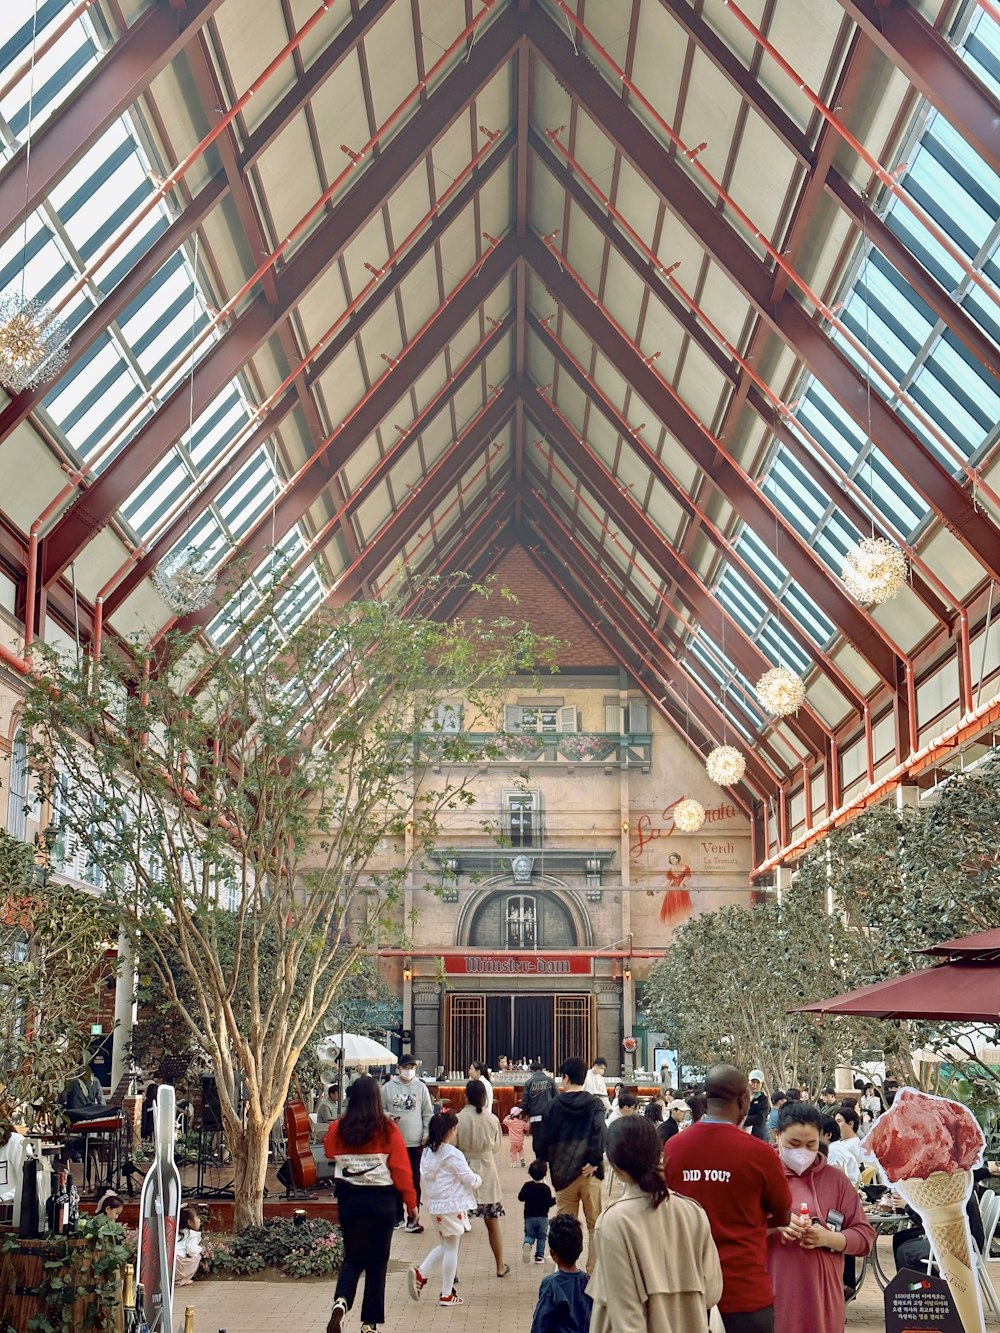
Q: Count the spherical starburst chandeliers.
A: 6